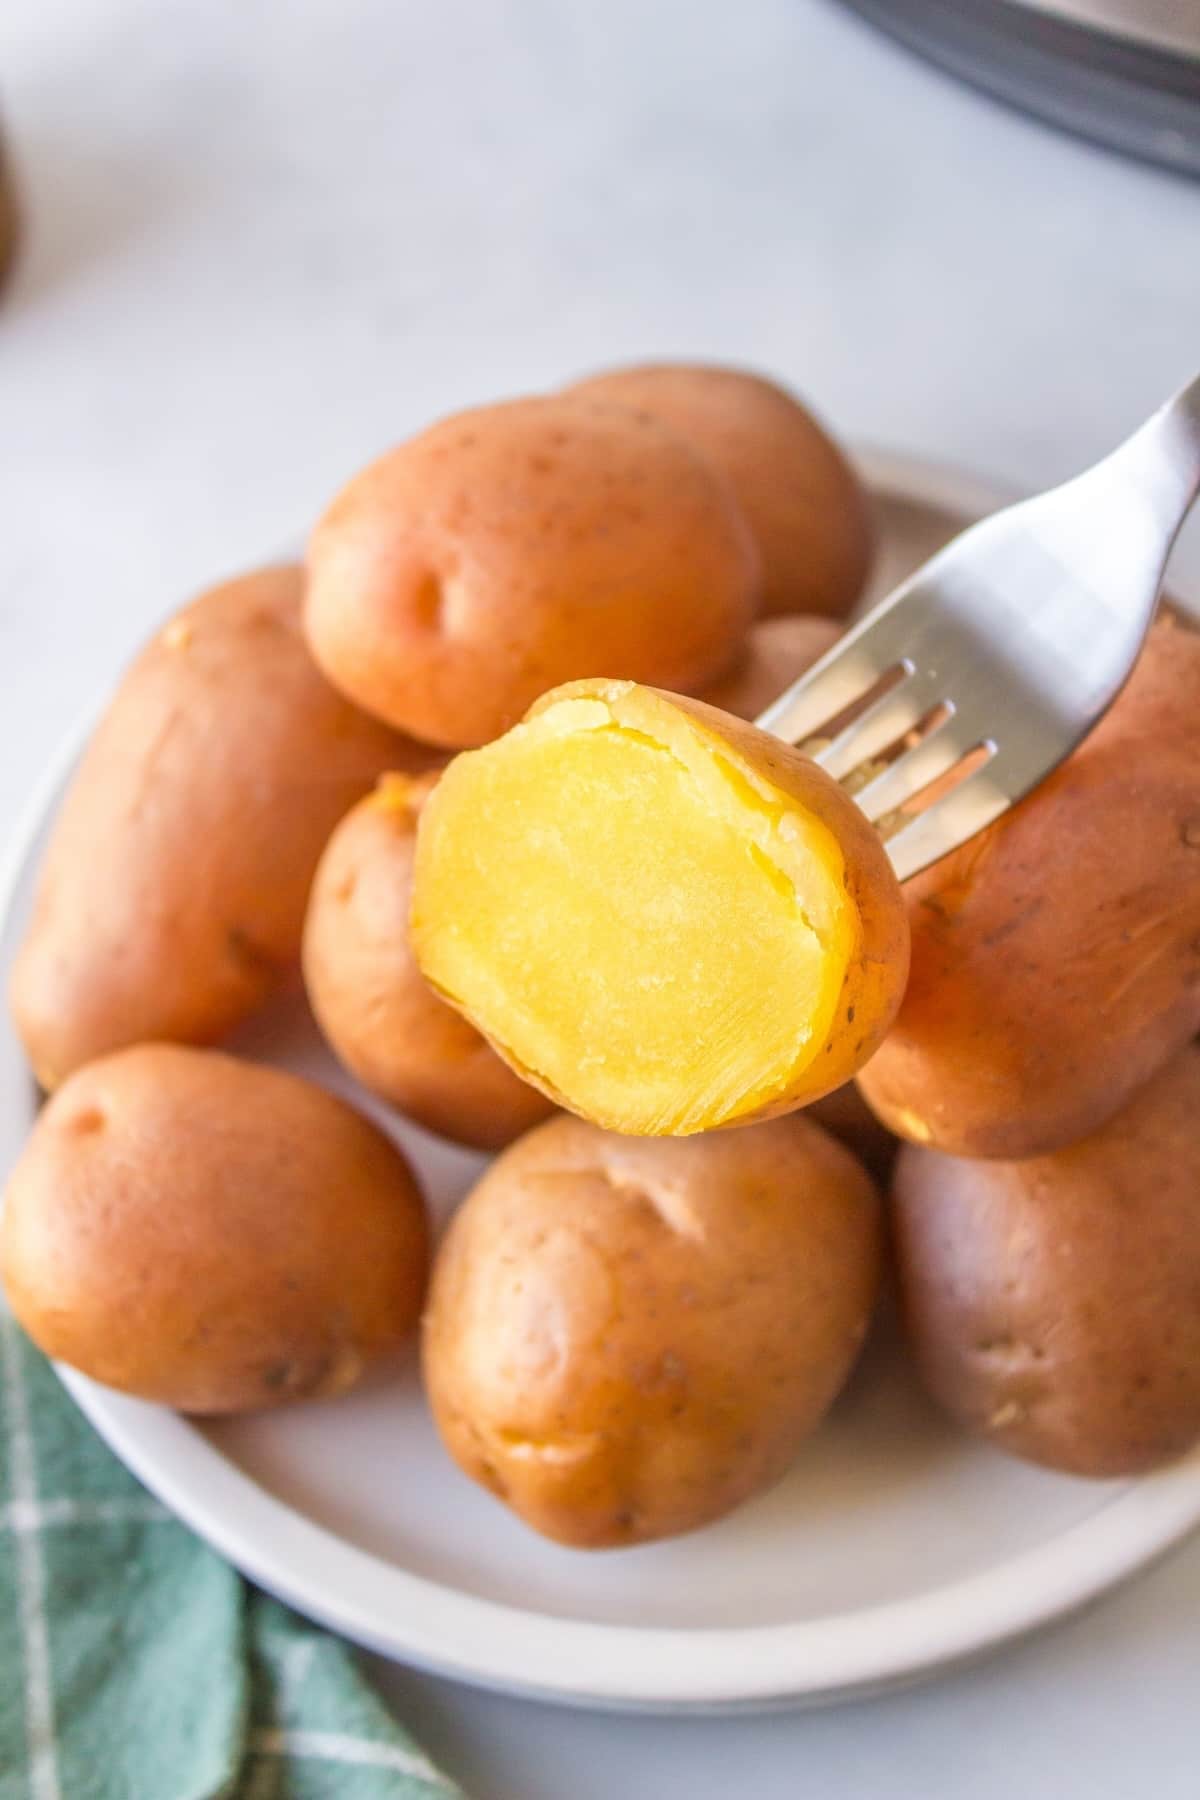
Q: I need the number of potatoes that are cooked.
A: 10